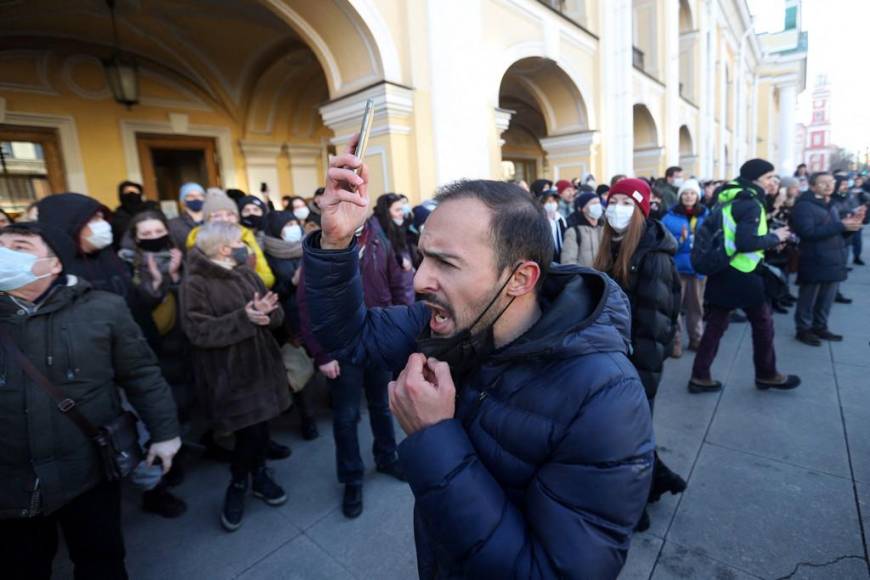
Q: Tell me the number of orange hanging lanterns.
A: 0